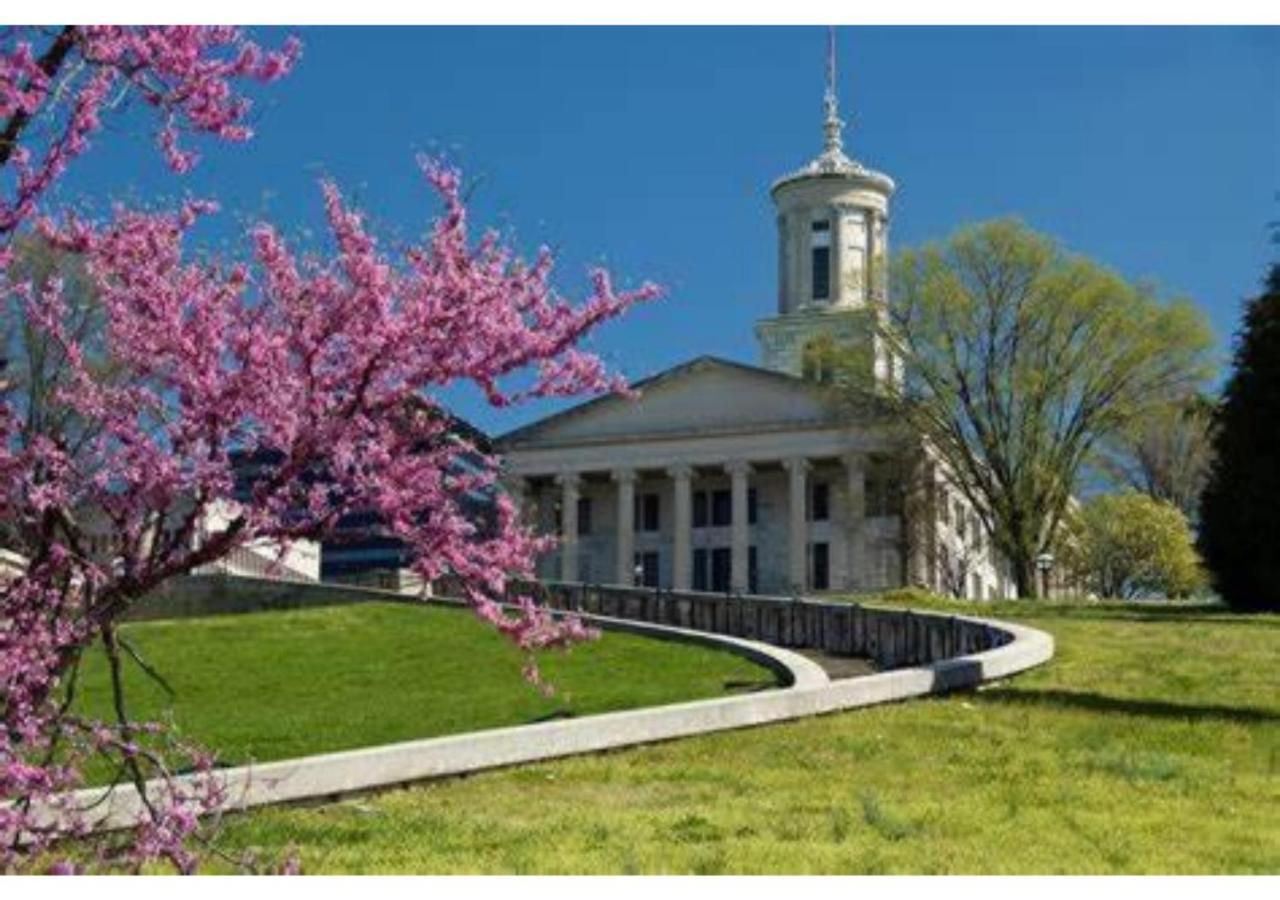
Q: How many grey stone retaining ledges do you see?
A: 2